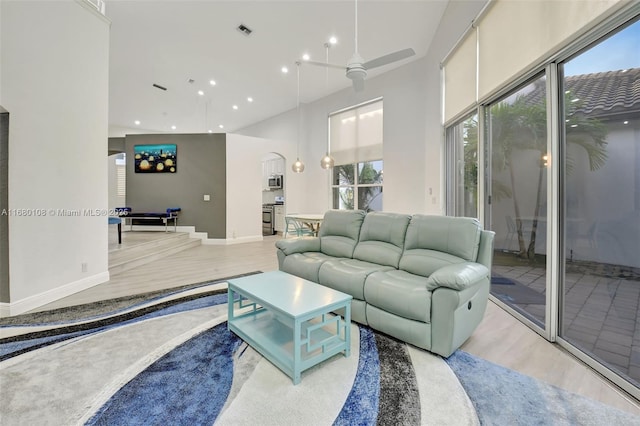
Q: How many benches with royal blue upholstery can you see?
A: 1